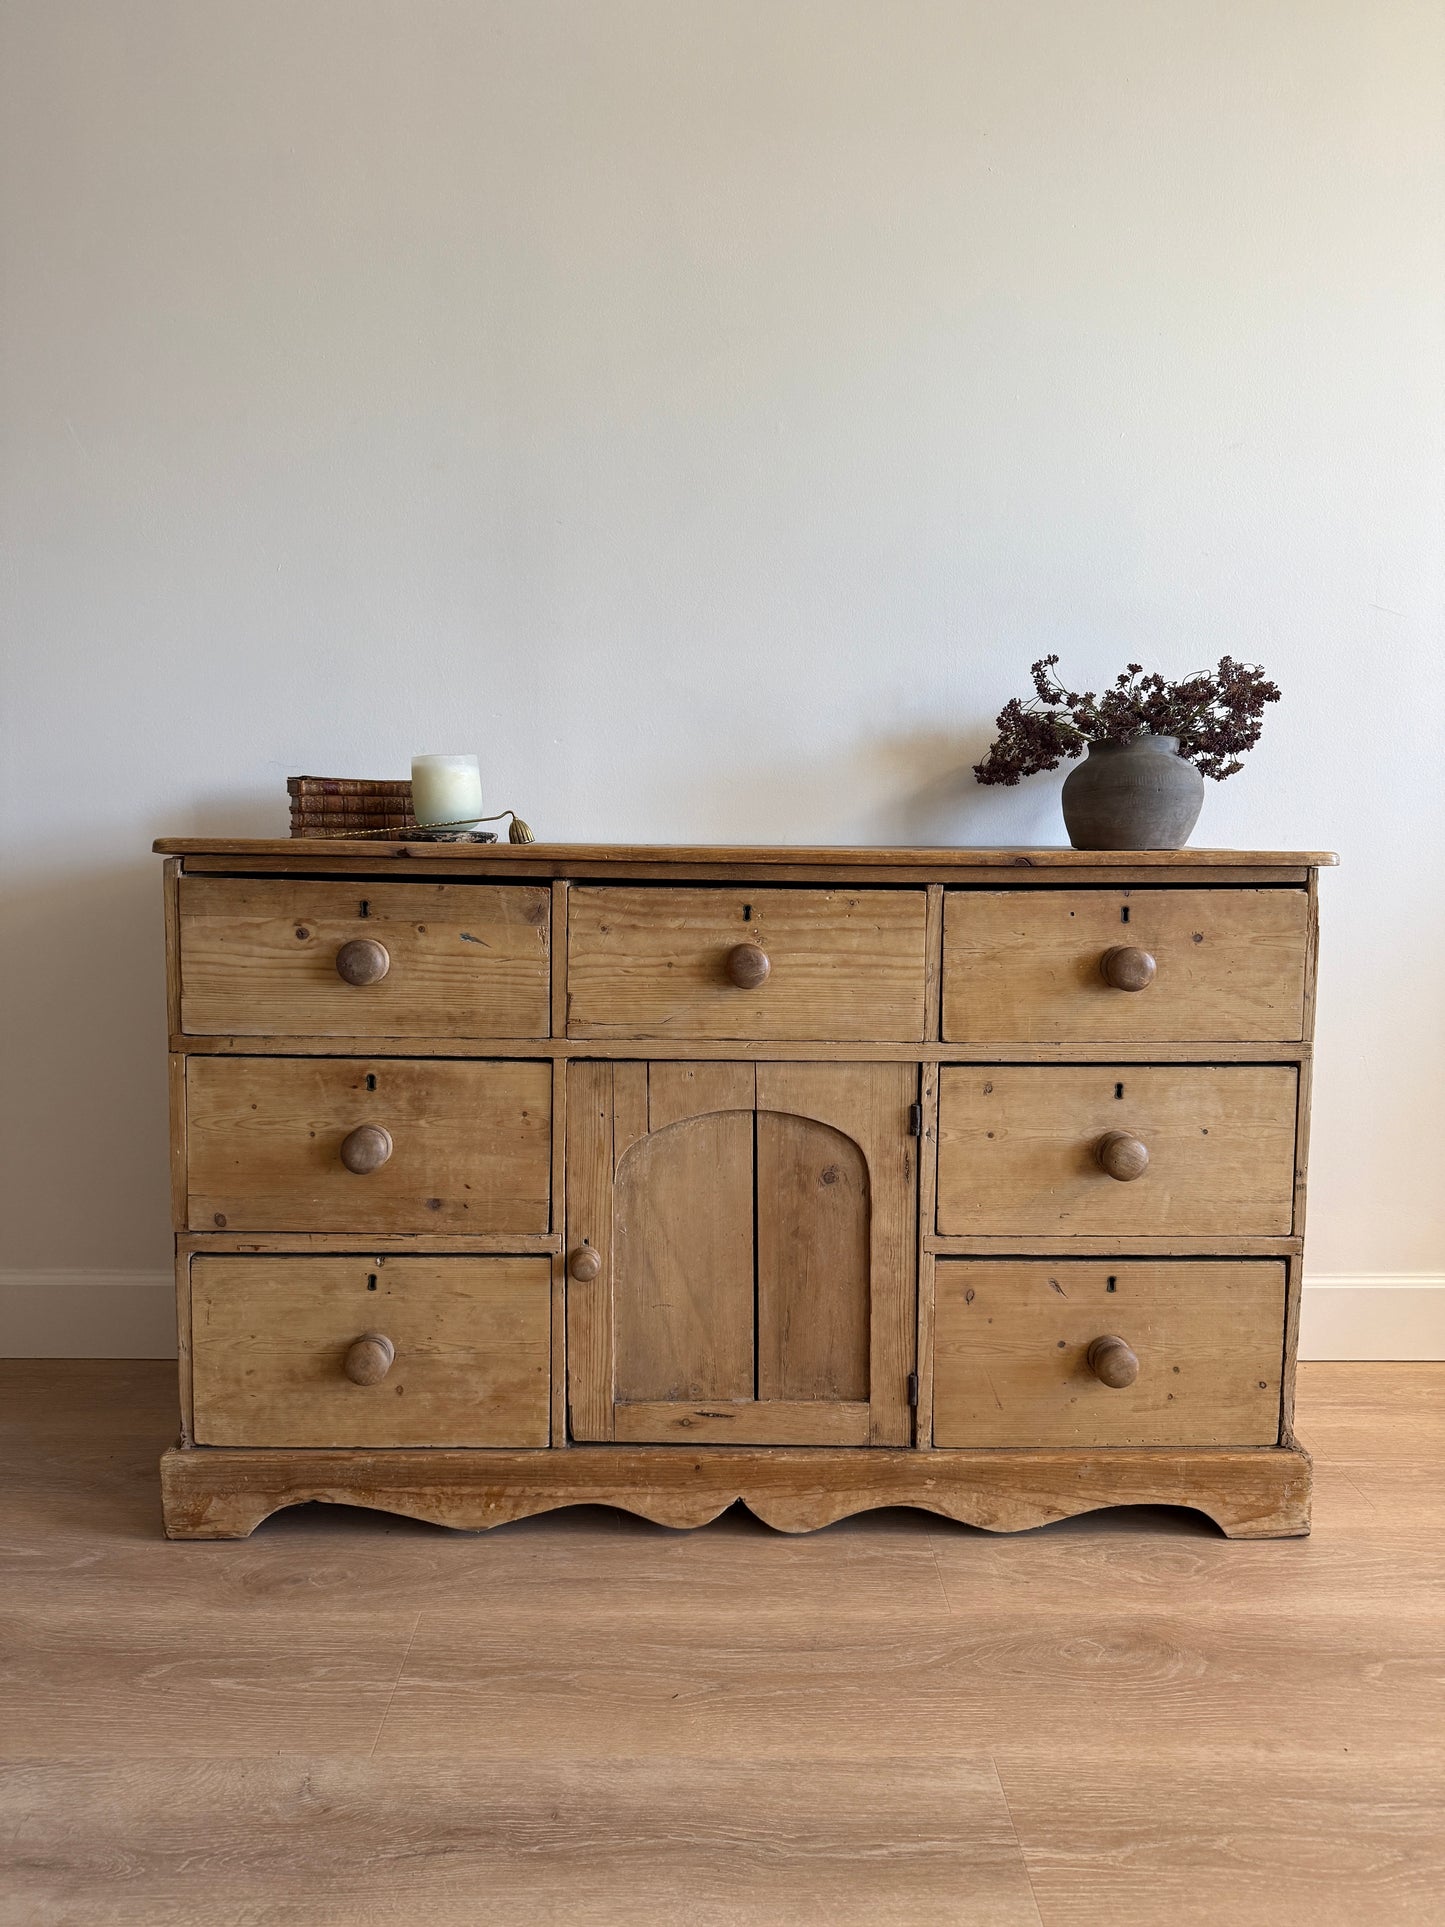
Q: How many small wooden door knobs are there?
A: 1